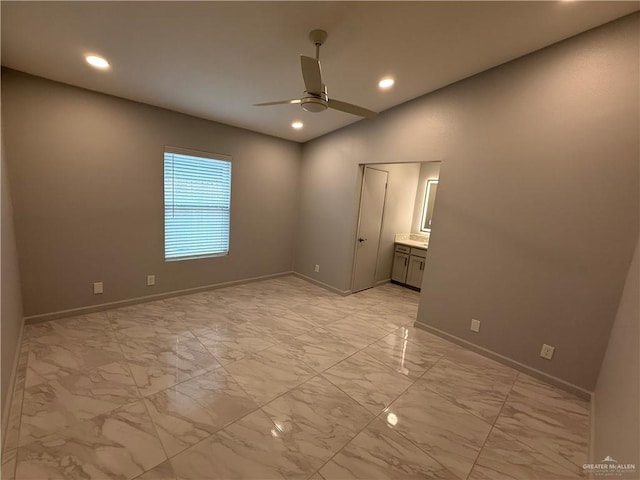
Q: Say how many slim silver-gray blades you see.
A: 3